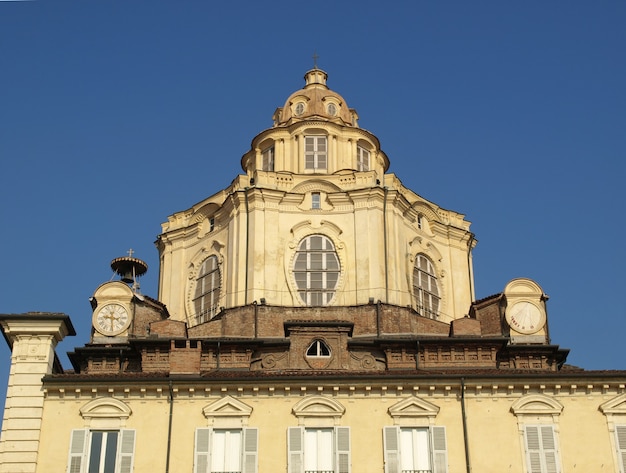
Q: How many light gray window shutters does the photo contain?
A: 11